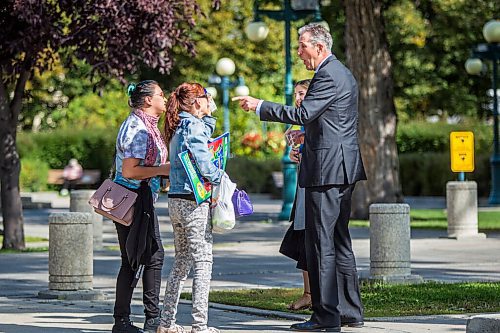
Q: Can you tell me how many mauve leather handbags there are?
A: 1